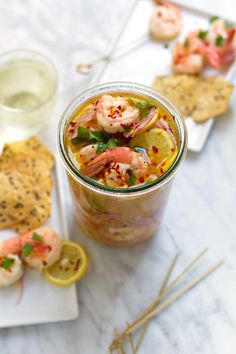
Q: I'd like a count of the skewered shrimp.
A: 1